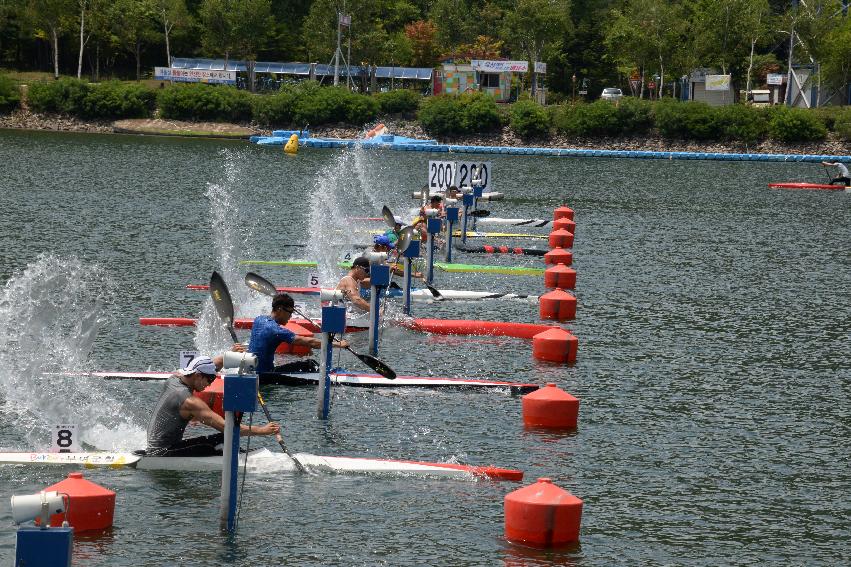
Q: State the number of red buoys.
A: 12